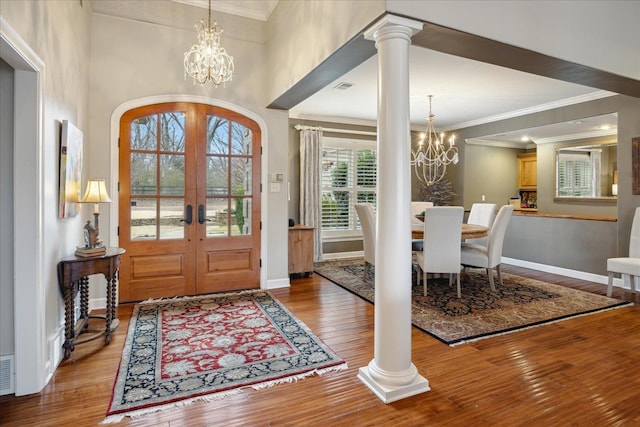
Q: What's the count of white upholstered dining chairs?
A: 6